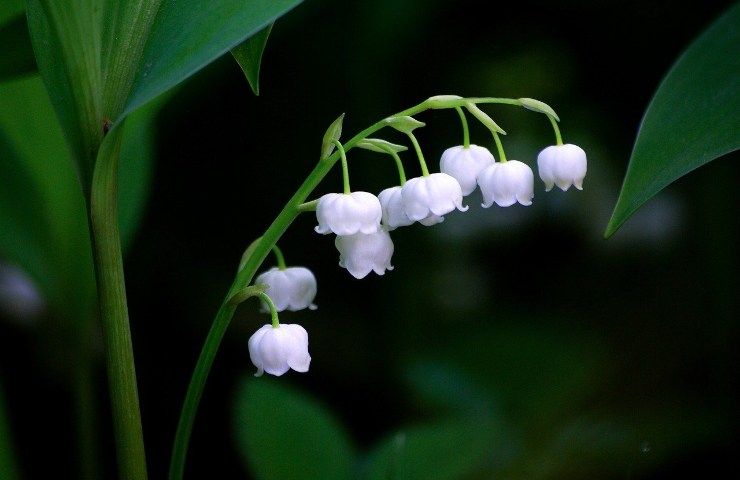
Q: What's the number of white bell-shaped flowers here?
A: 9